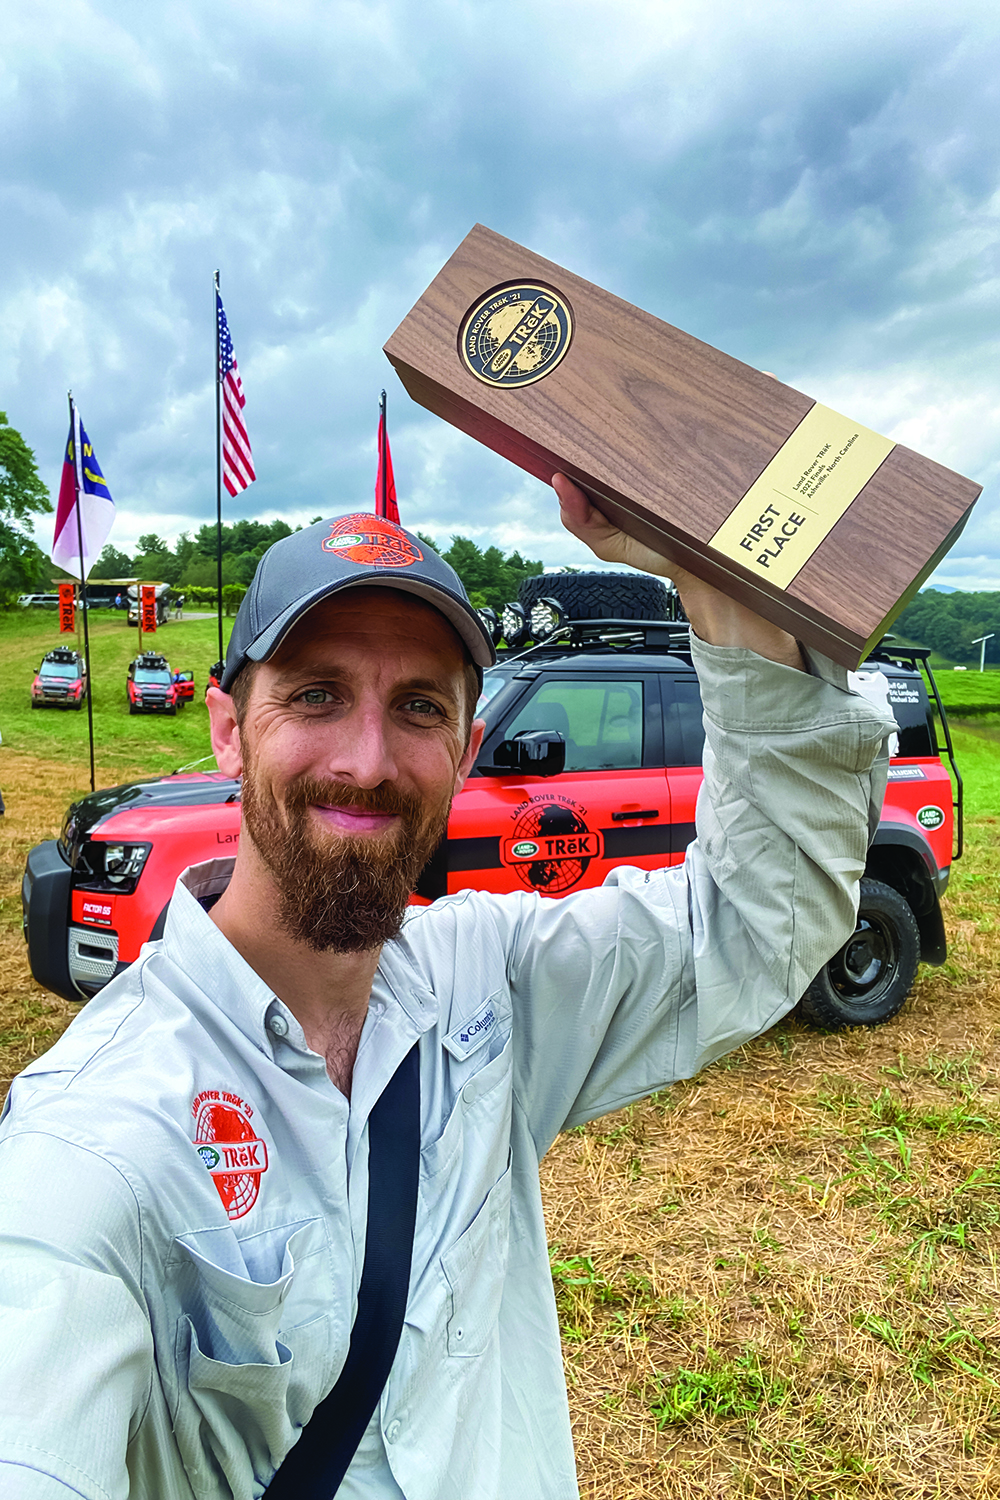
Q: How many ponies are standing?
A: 0